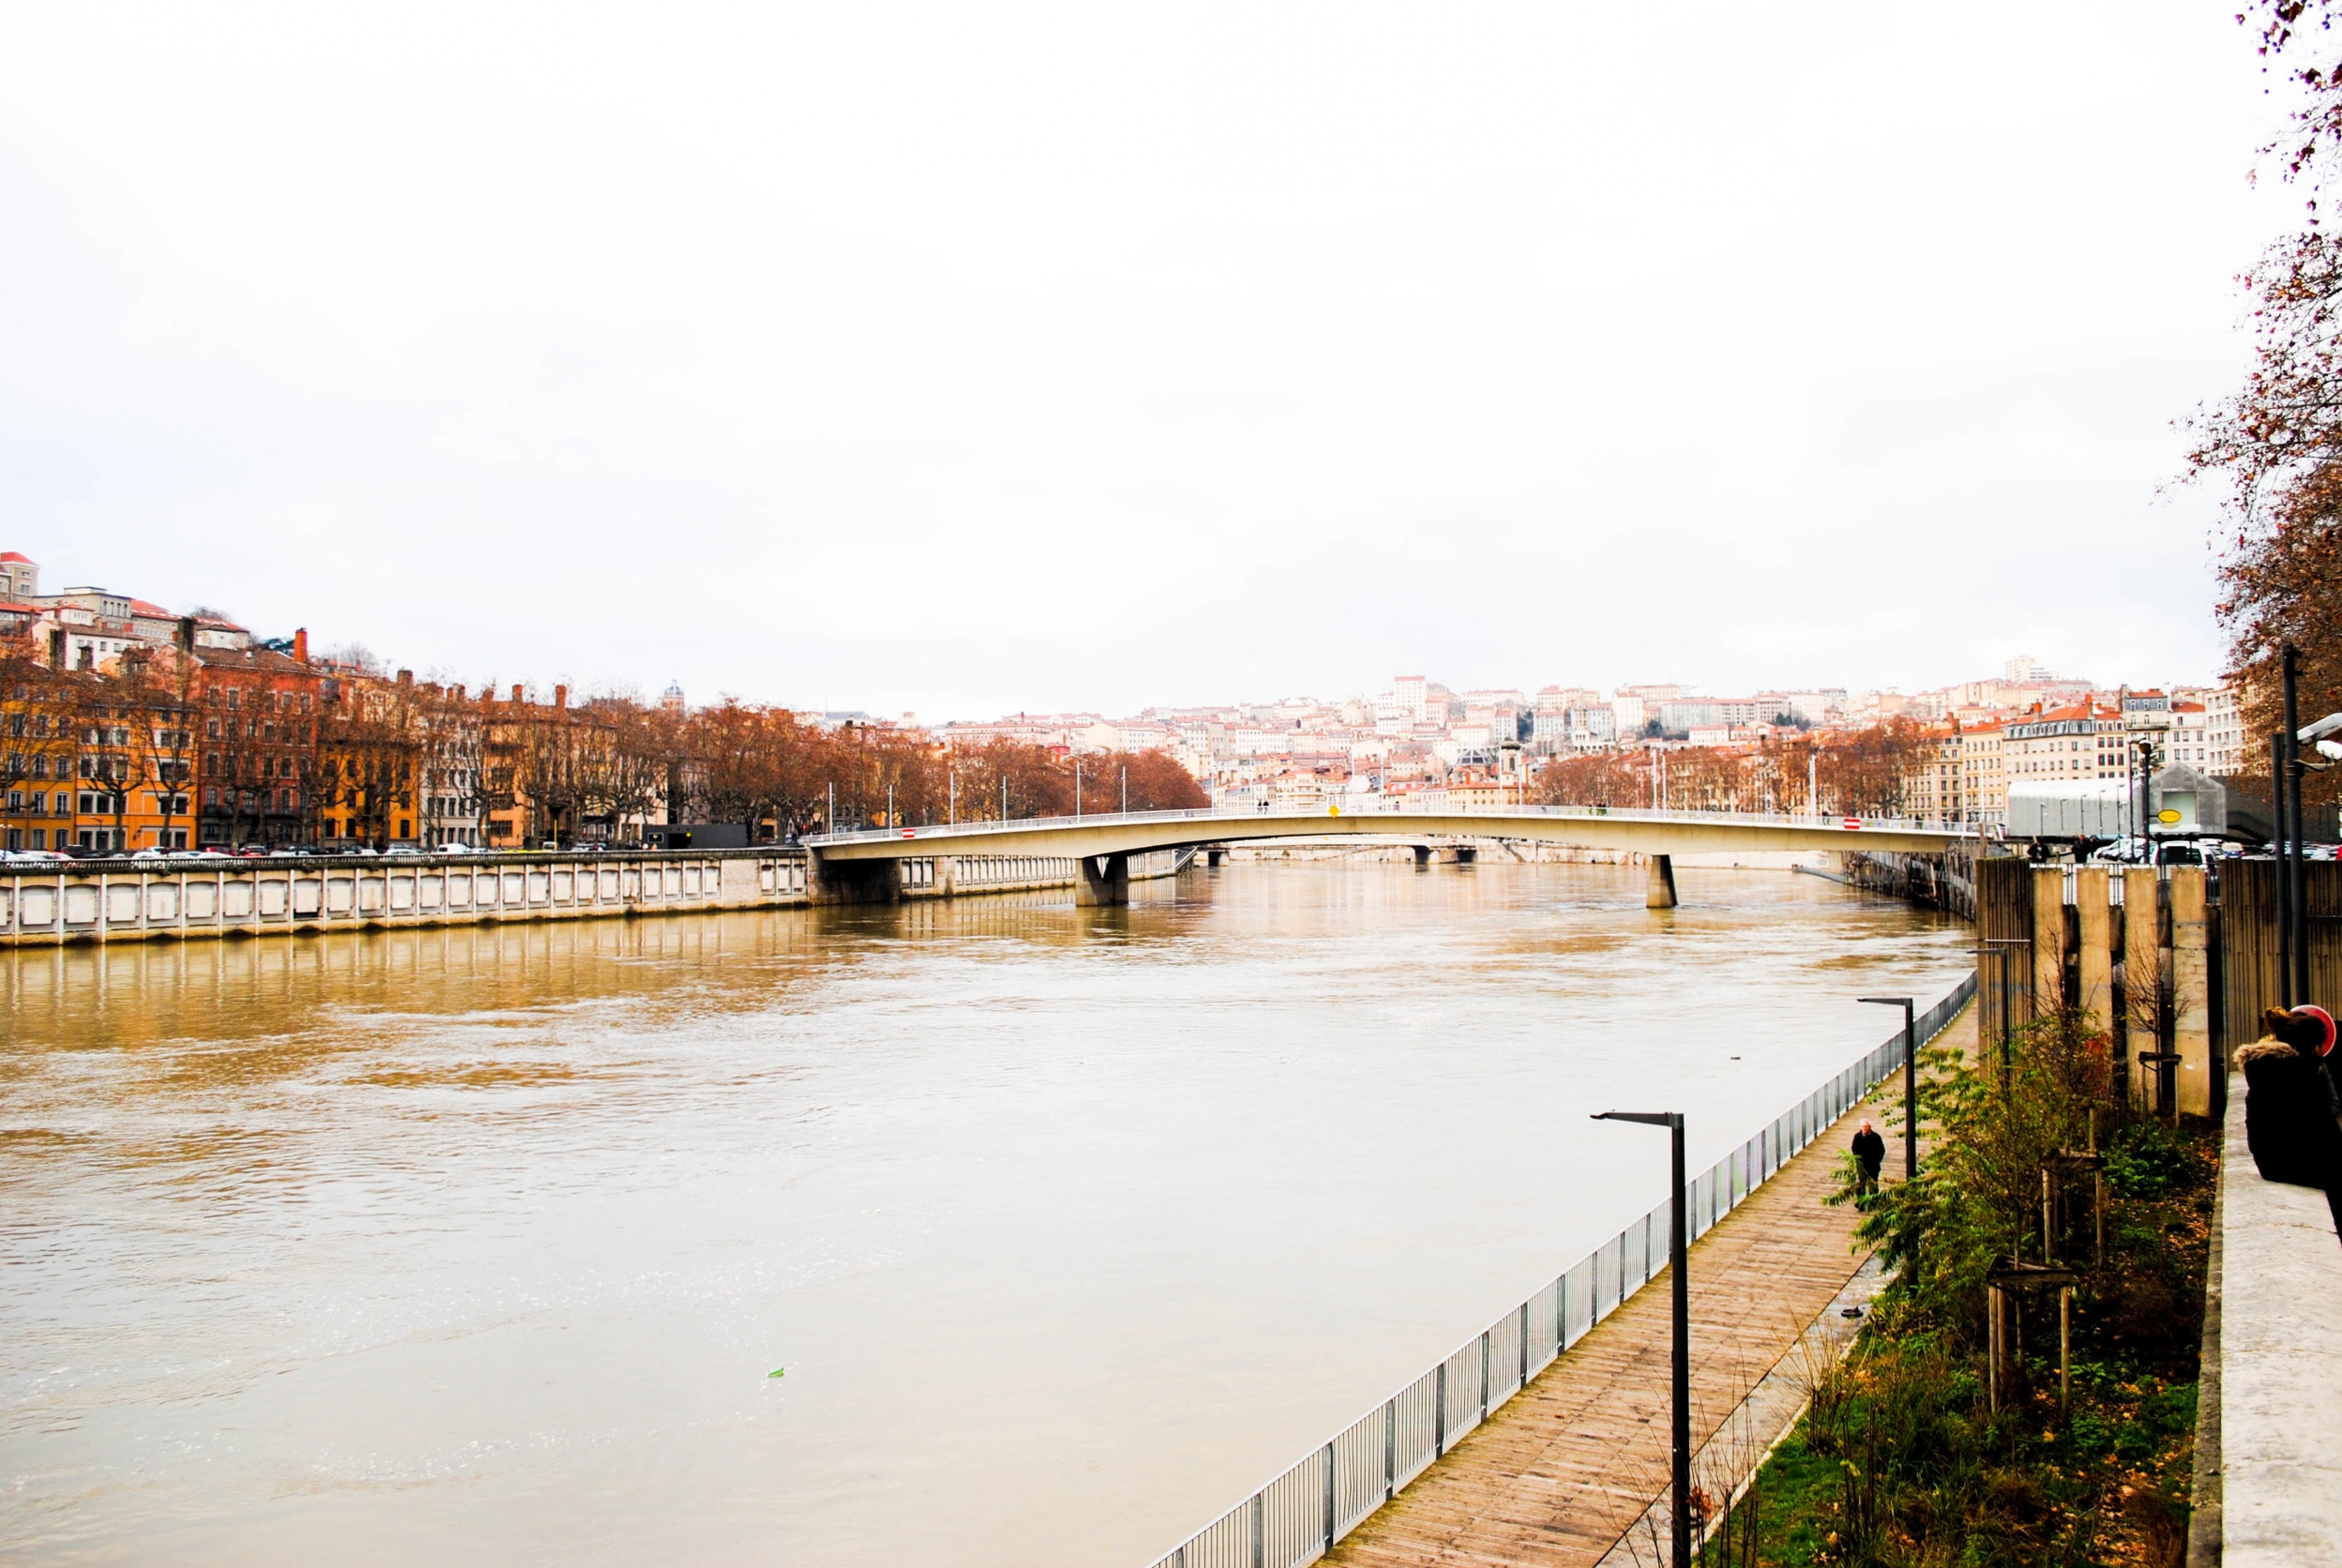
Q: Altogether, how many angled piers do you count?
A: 2